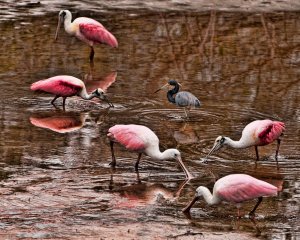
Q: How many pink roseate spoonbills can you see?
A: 5